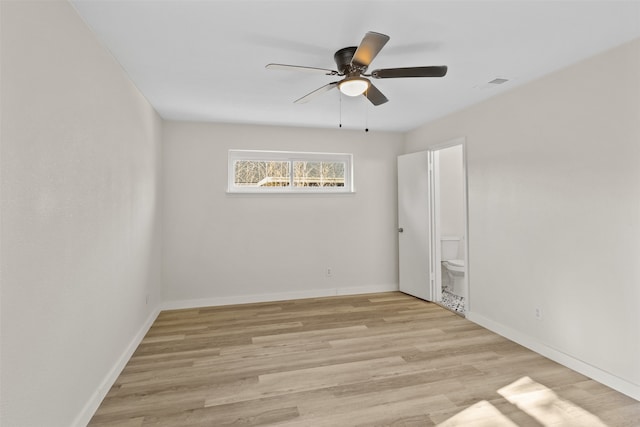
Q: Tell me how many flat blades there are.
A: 5